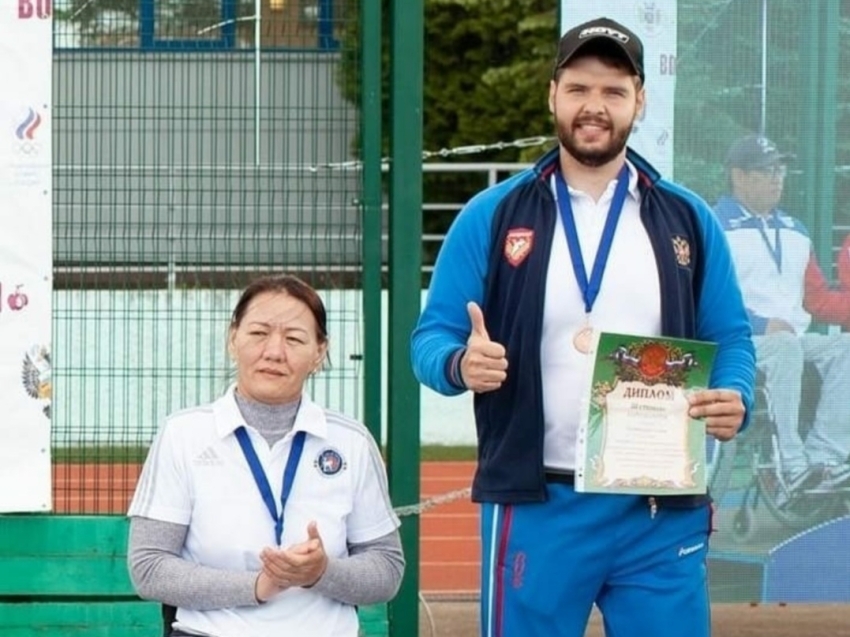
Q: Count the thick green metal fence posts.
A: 2